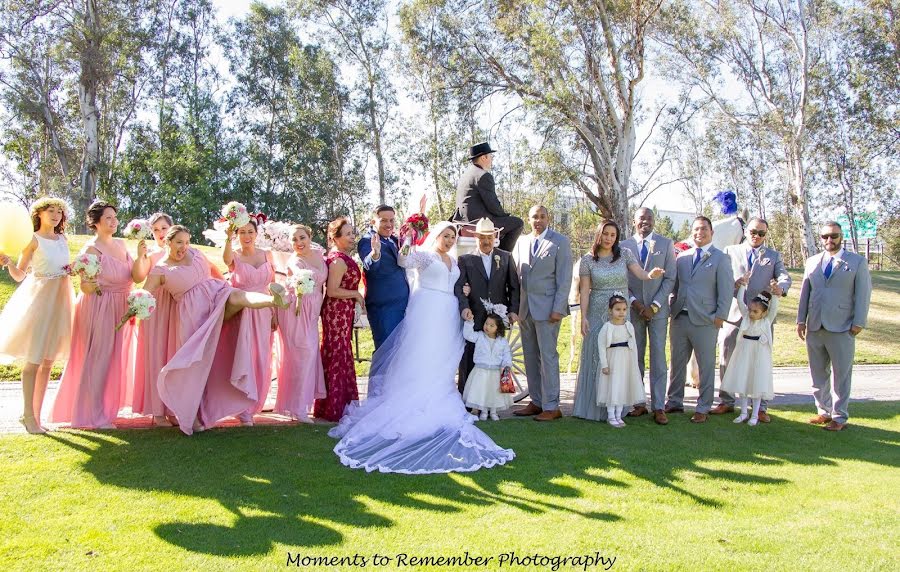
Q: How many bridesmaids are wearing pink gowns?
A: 5